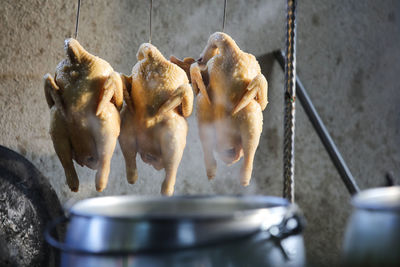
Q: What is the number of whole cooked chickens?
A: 3